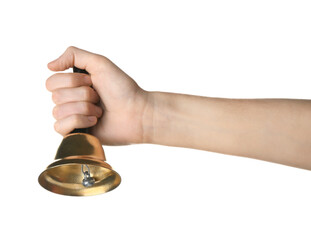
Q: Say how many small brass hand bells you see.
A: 1